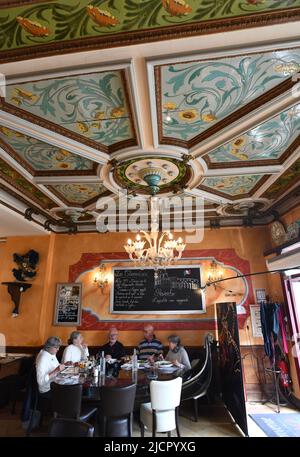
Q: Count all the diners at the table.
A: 5